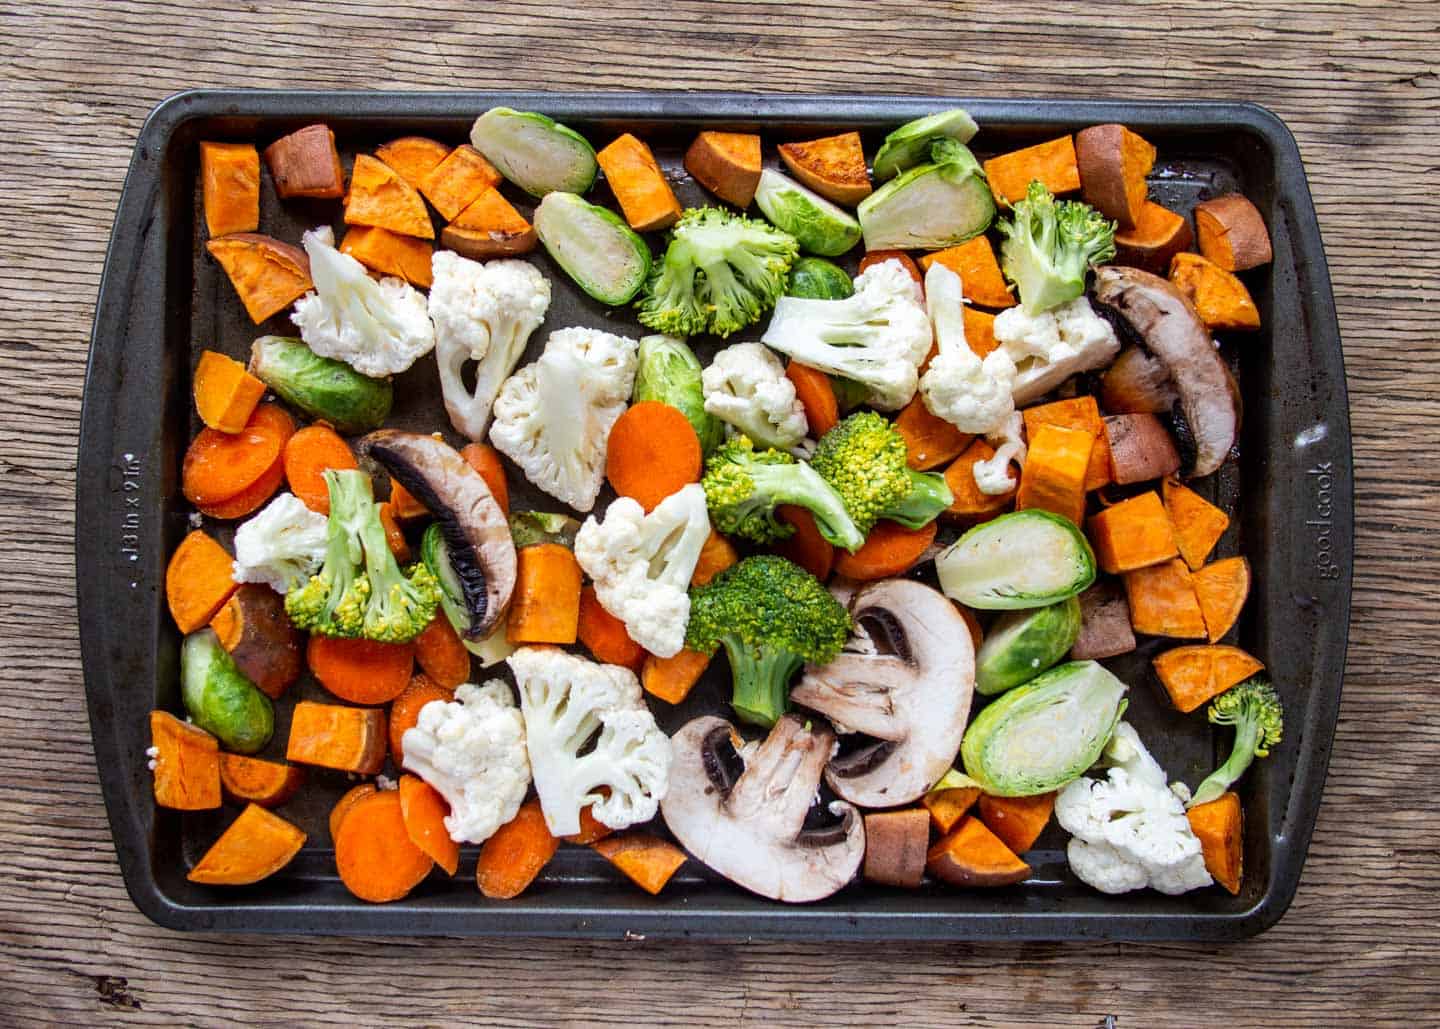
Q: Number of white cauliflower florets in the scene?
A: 12